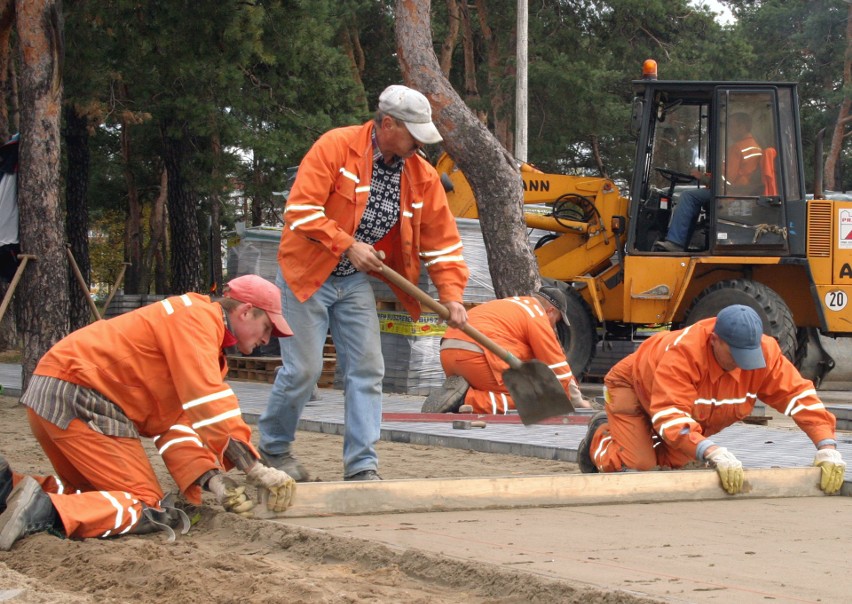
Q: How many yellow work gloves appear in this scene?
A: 4